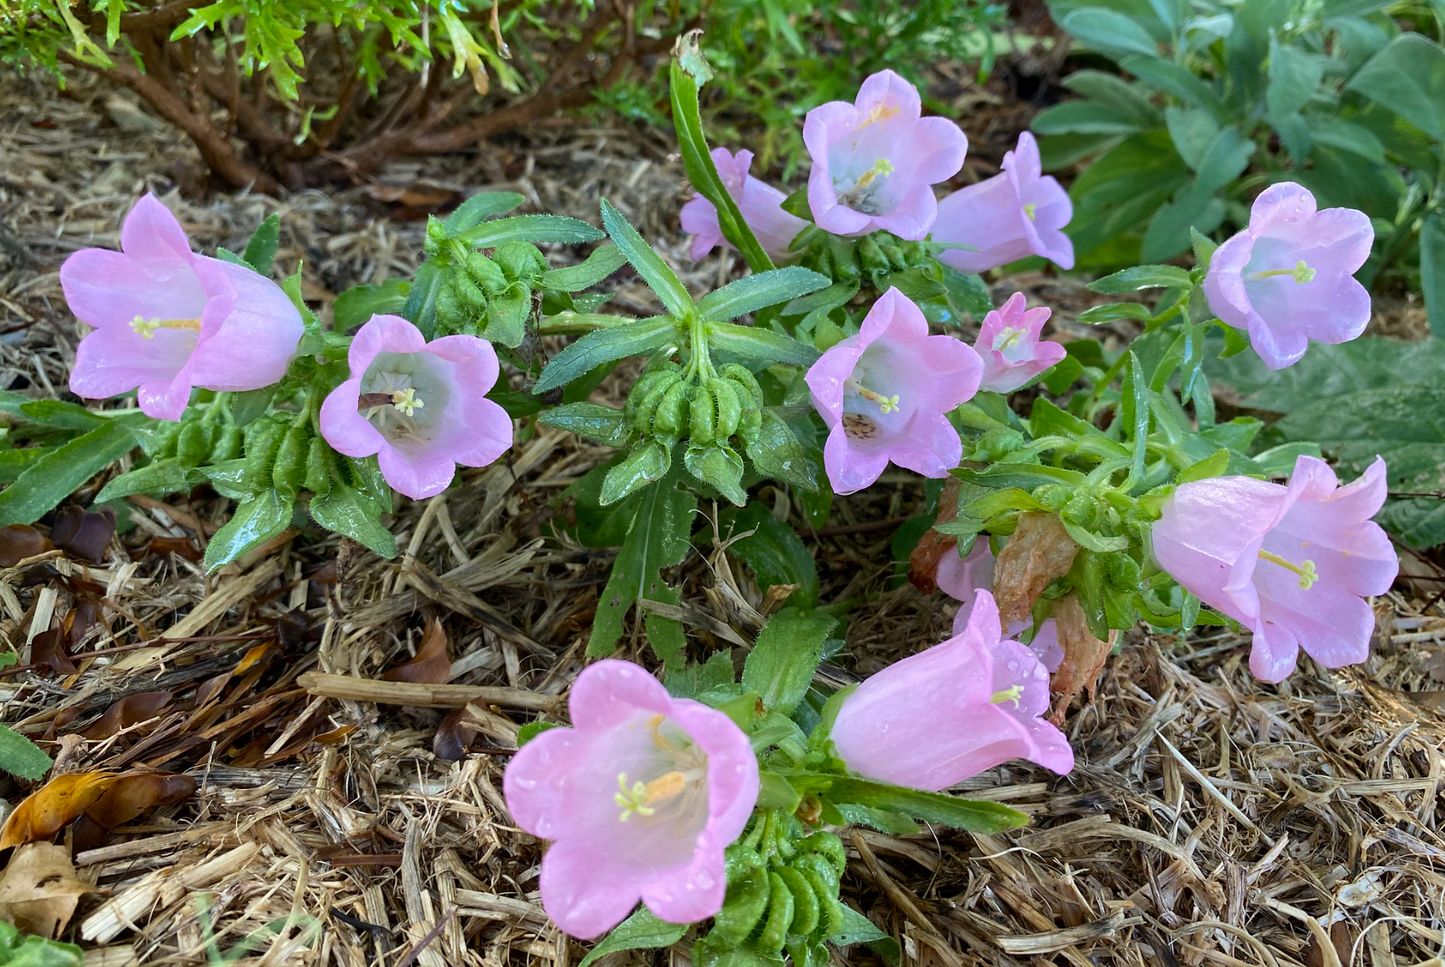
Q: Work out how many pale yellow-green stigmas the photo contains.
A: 10